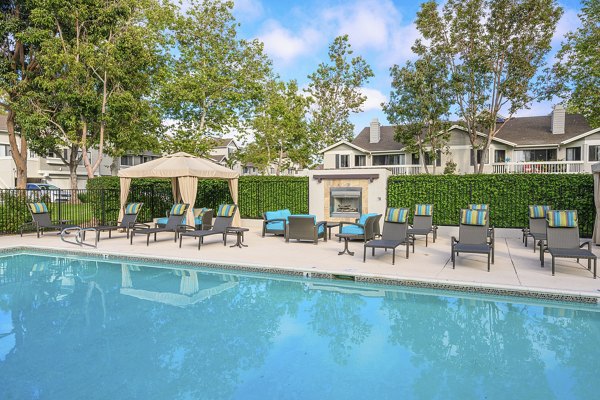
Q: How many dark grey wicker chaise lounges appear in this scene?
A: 10